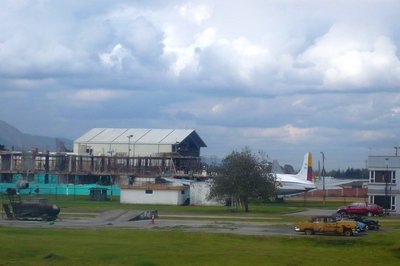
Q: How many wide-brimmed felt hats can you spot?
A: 0